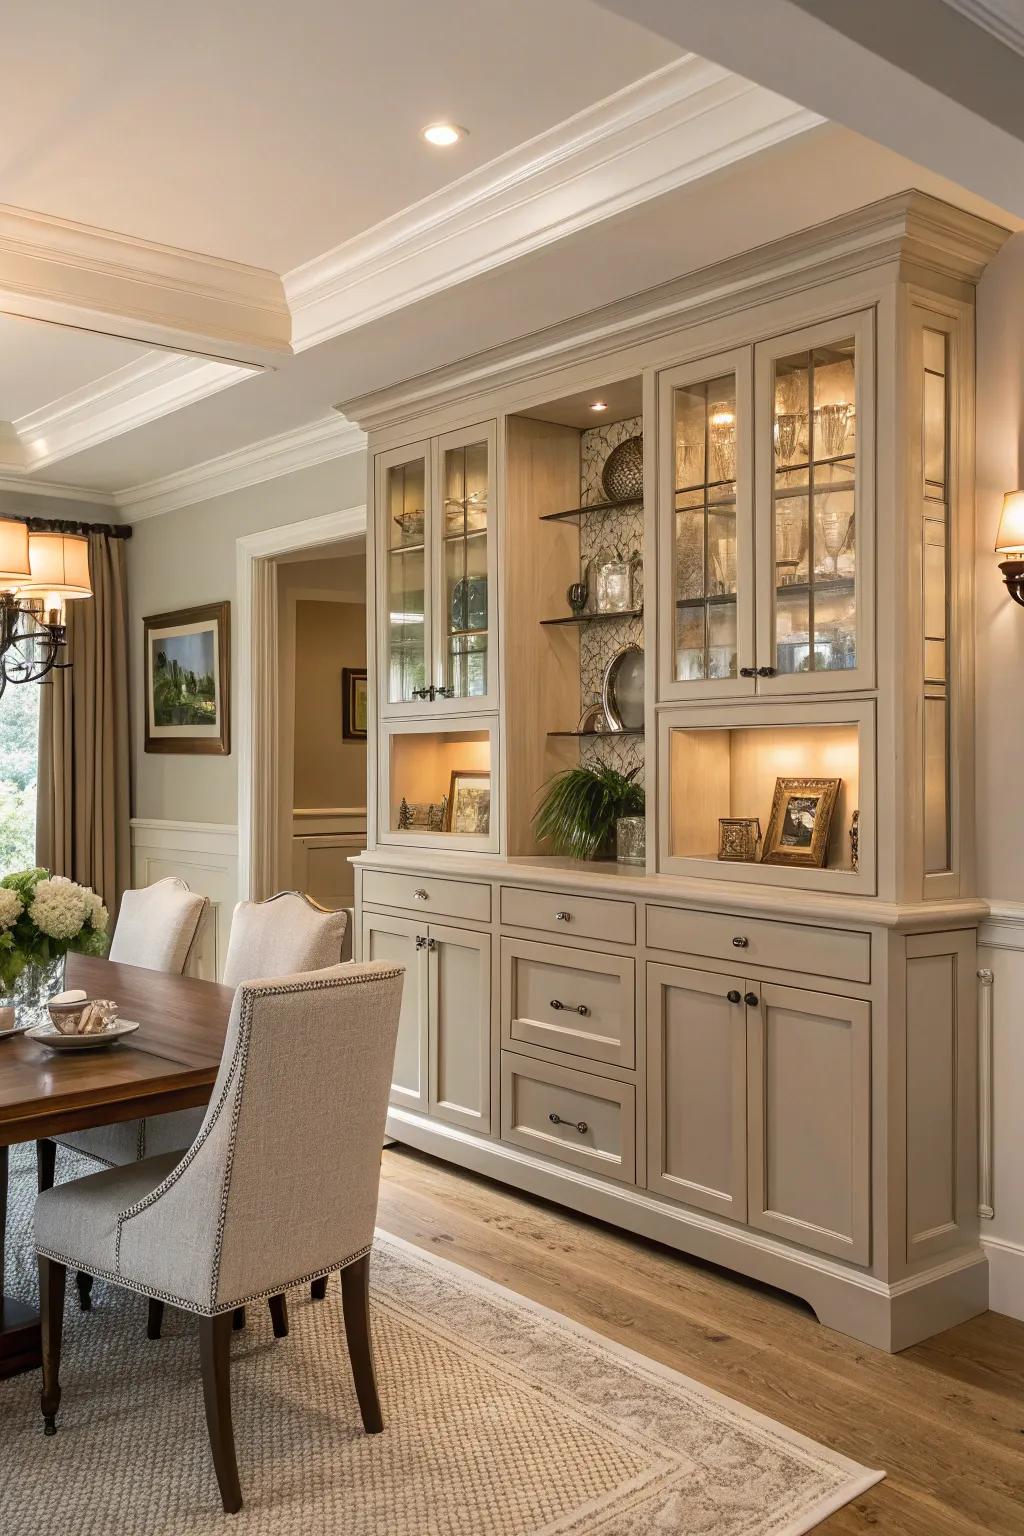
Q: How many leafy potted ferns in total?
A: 1